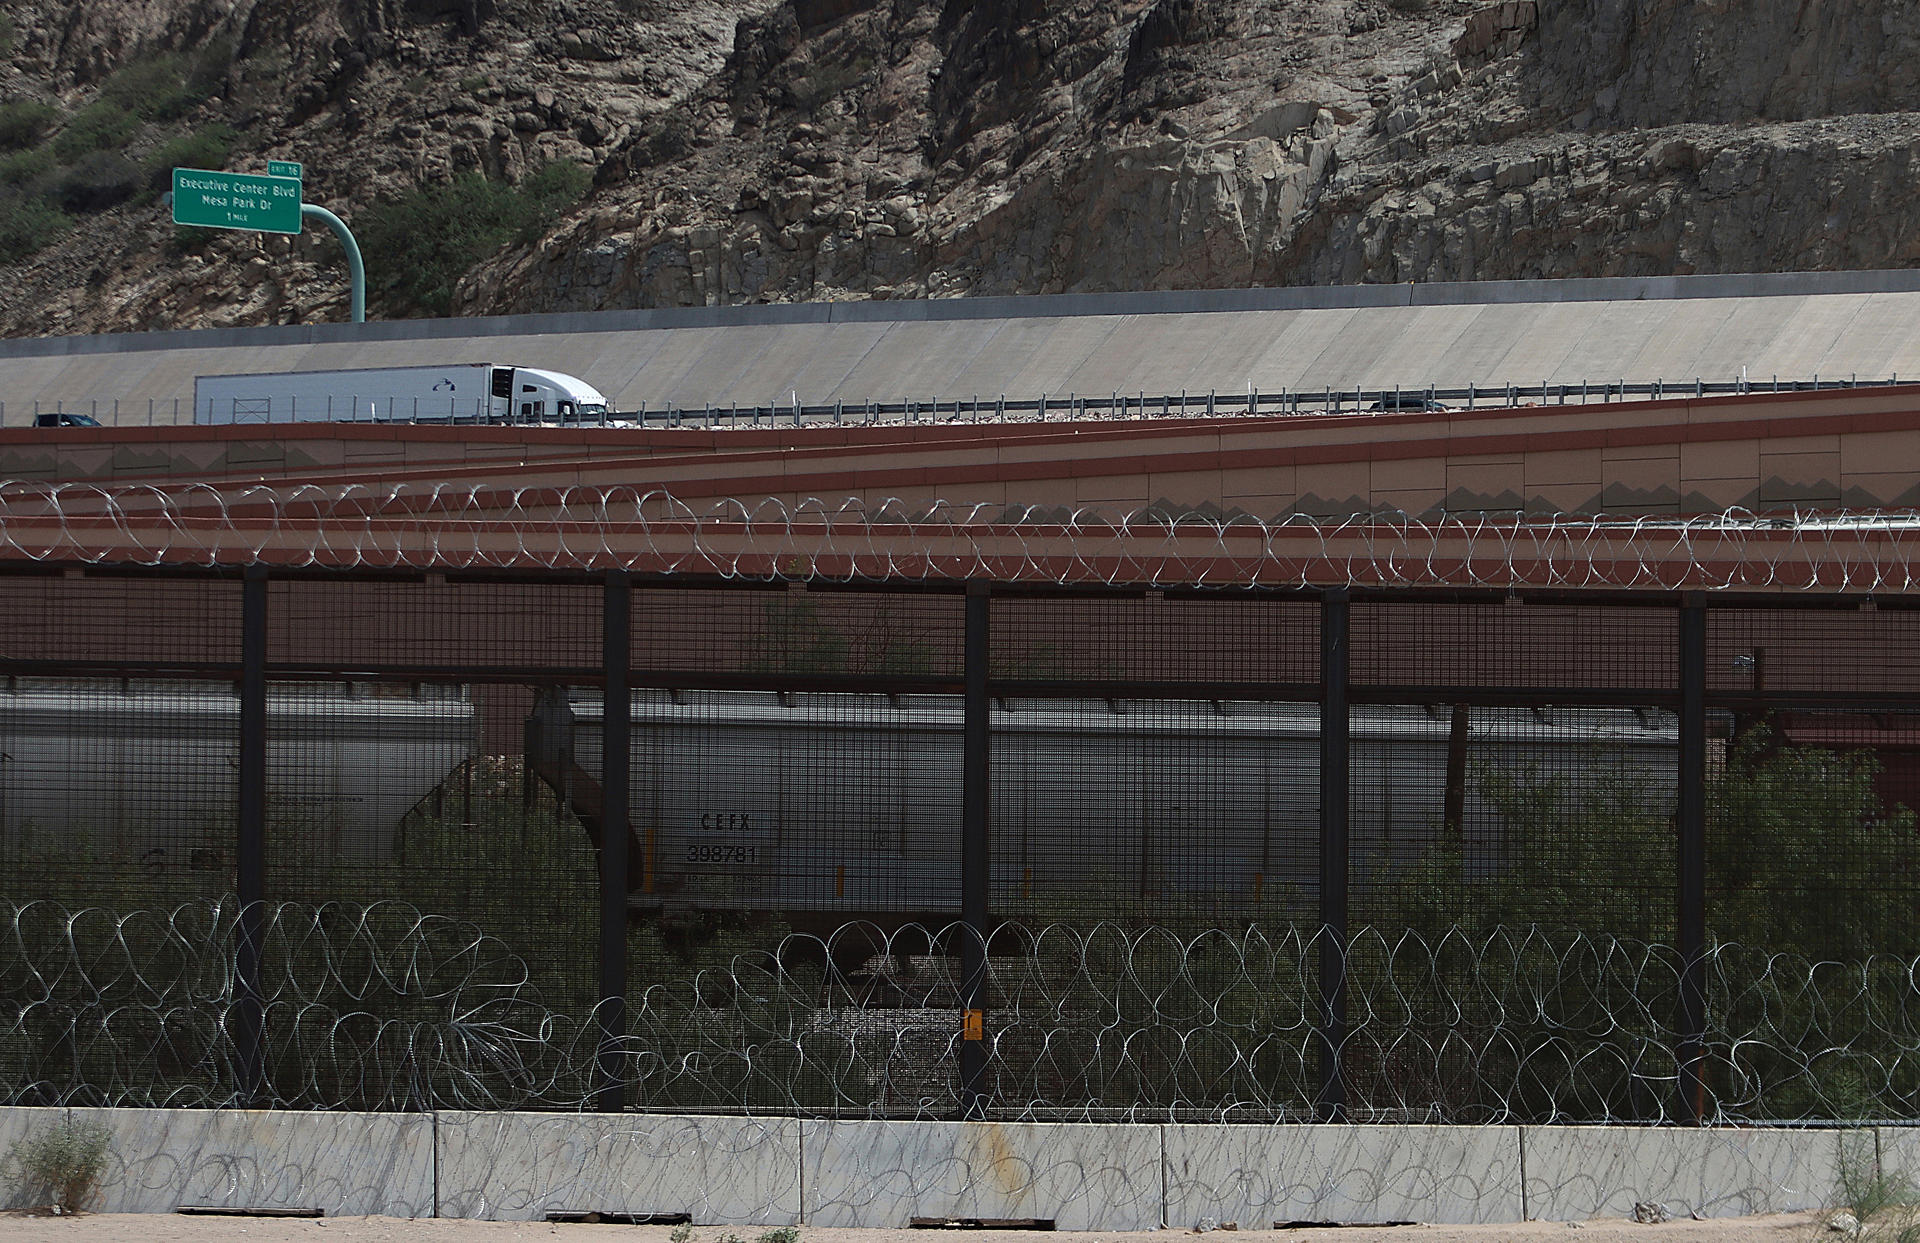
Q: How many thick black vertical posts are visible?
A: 5